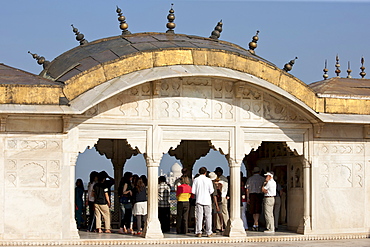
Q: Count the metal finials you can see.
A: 11